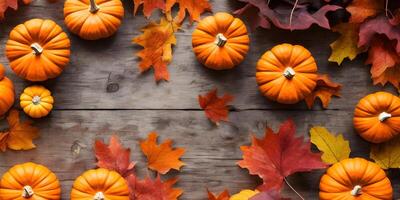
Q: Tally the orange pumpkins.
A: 10